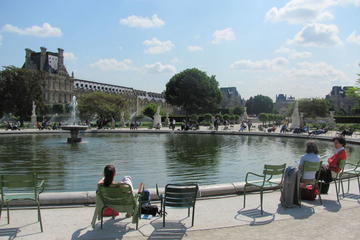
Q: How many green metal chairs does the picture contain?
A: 7